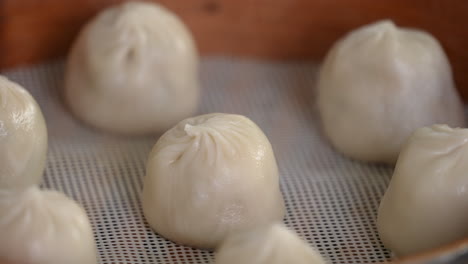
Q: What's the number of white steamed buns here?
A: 7